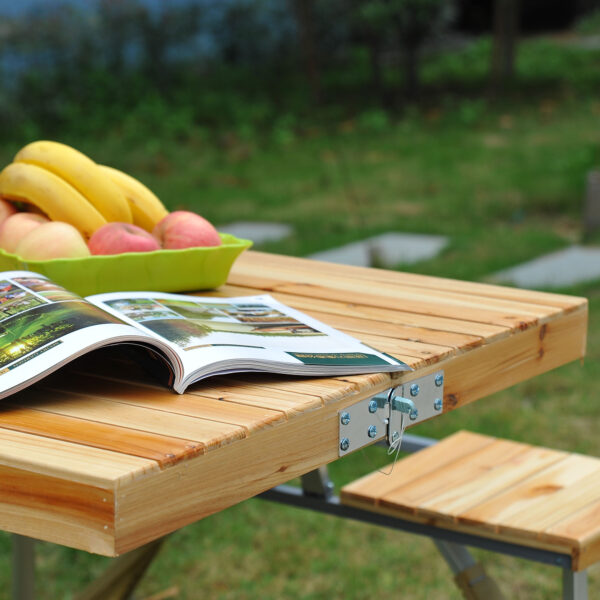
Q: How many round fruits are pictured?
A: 5